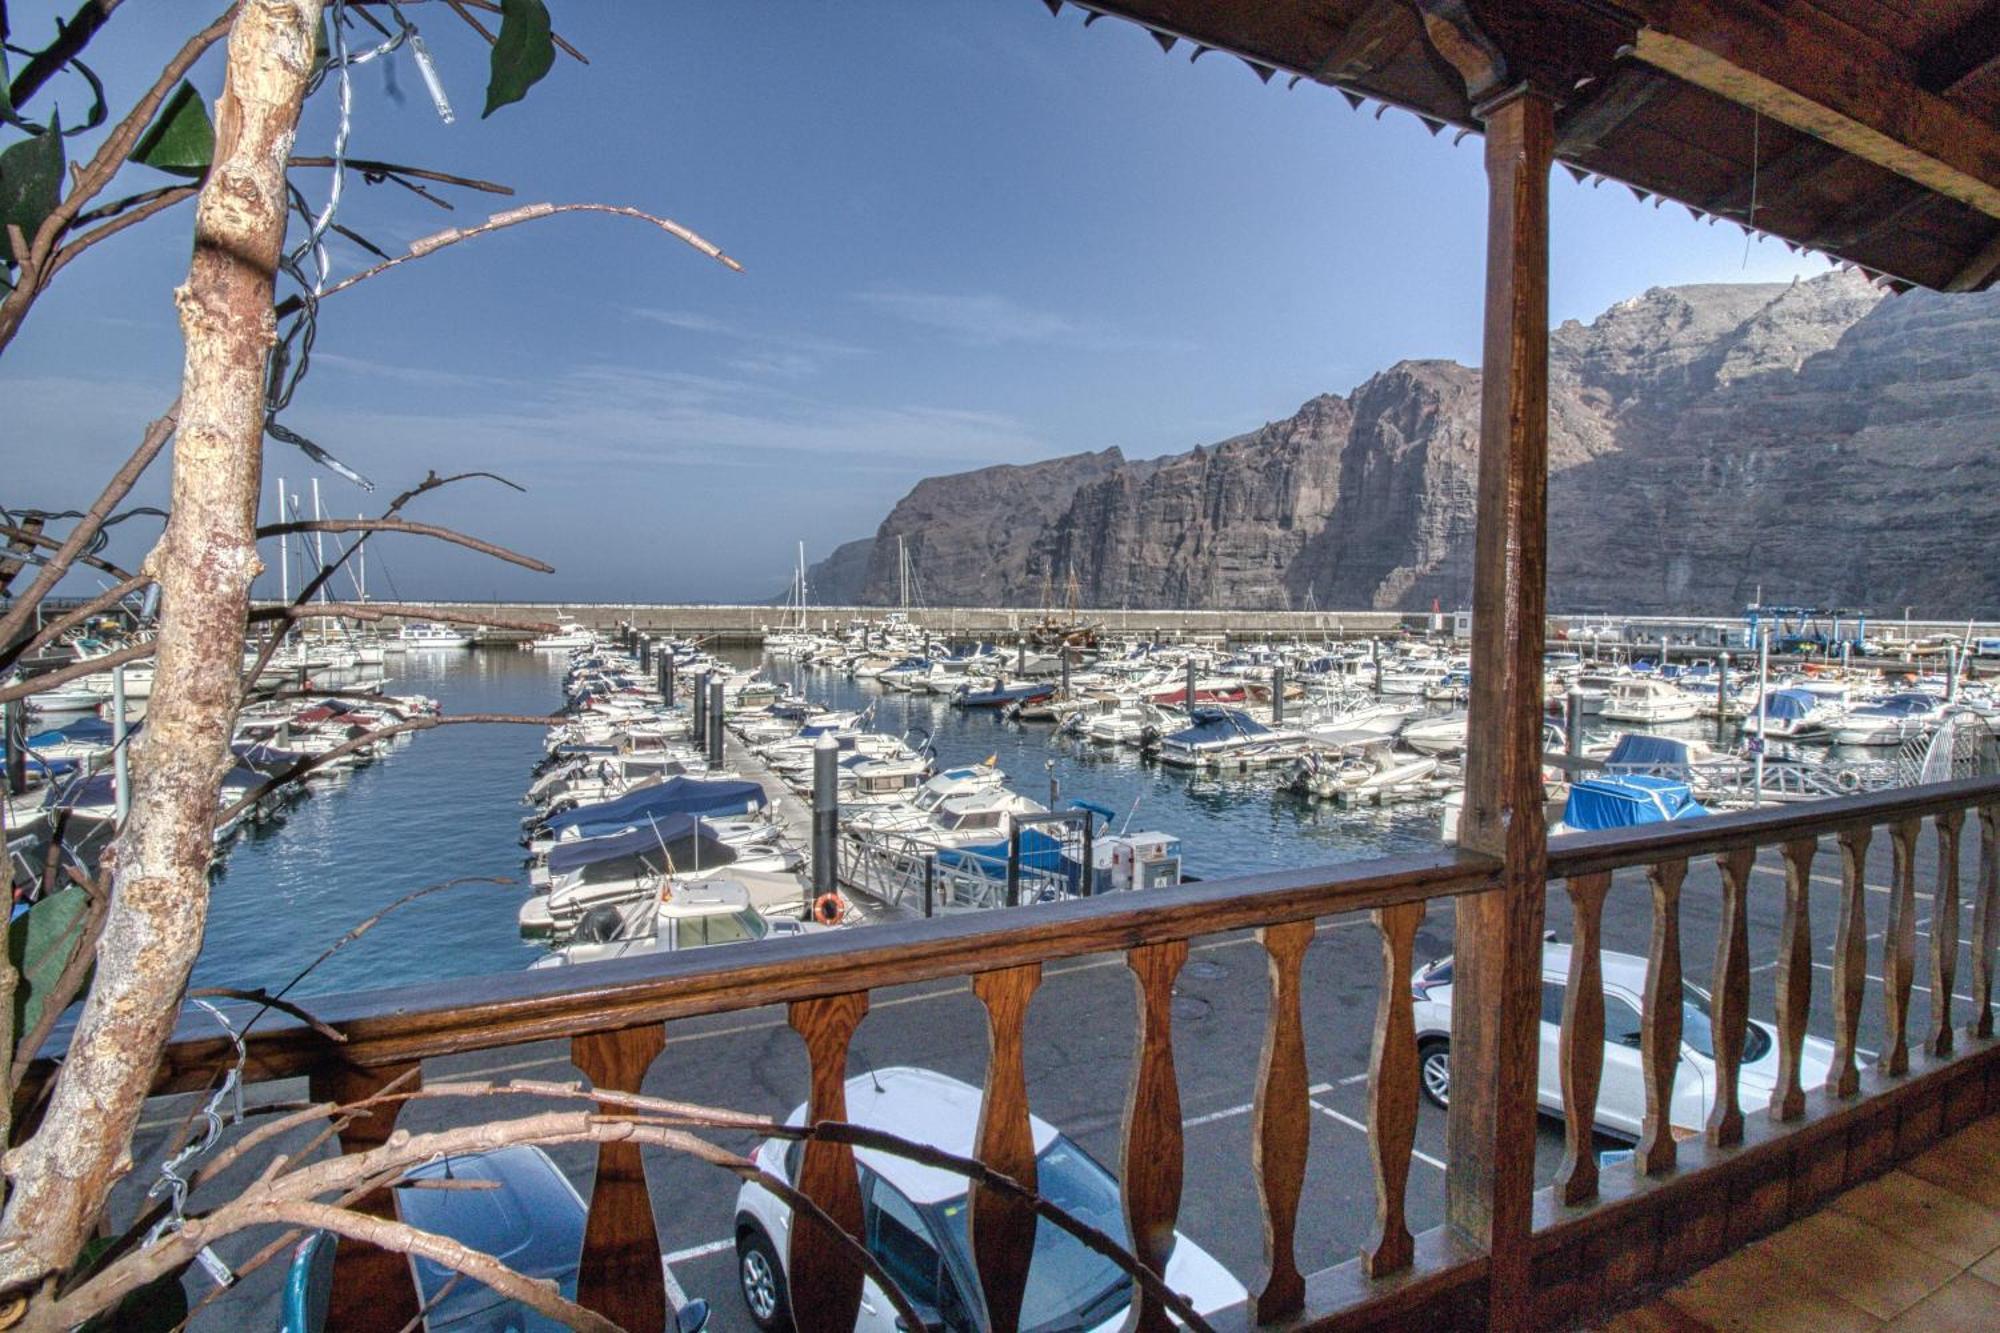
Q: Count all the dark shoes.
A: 0